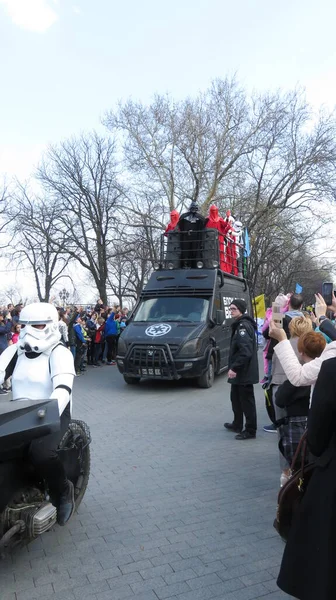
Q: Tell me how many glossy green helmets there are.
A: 0